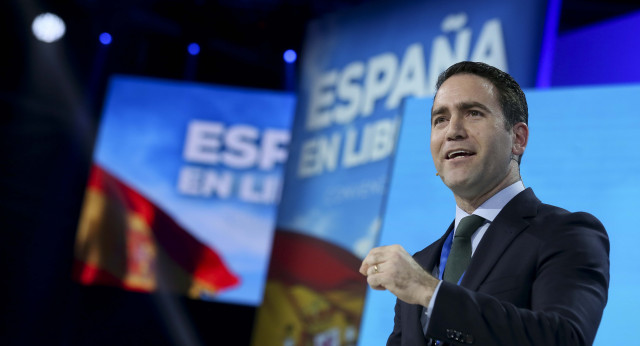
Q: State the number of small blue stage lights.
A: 3